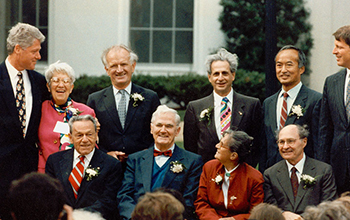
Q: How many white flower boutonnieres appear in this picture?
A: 8